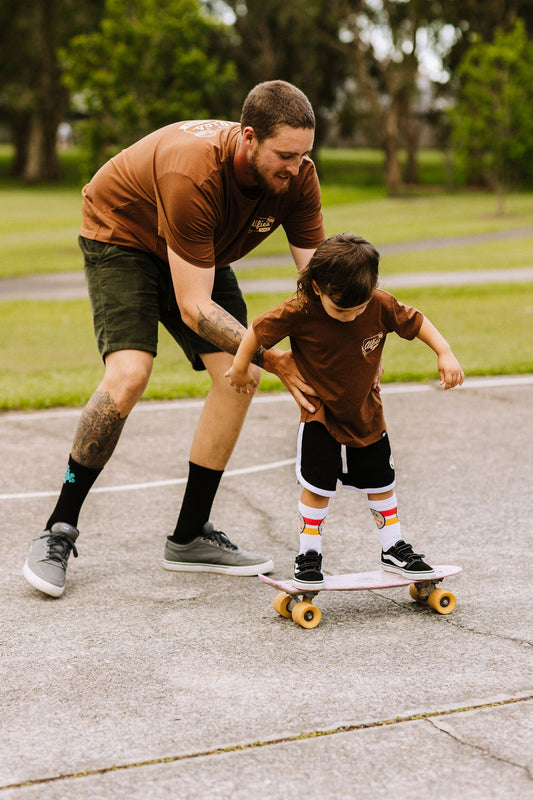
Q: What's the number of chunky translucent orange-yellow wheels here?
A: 4